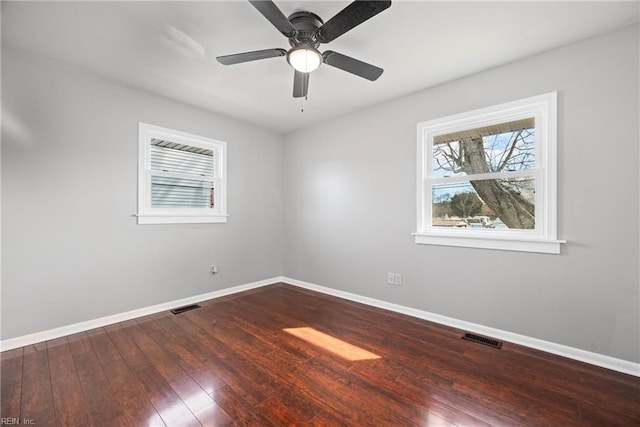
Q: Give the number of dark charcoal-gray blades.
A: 5